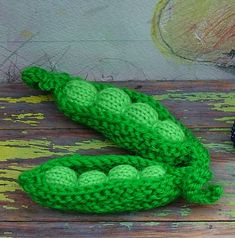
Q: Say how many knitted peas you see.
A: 8